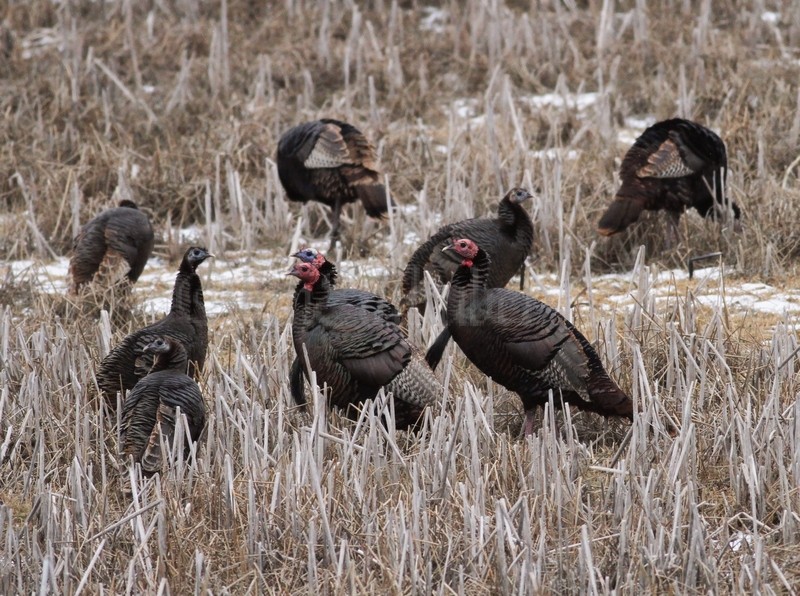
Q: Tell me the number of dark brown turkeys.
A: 9